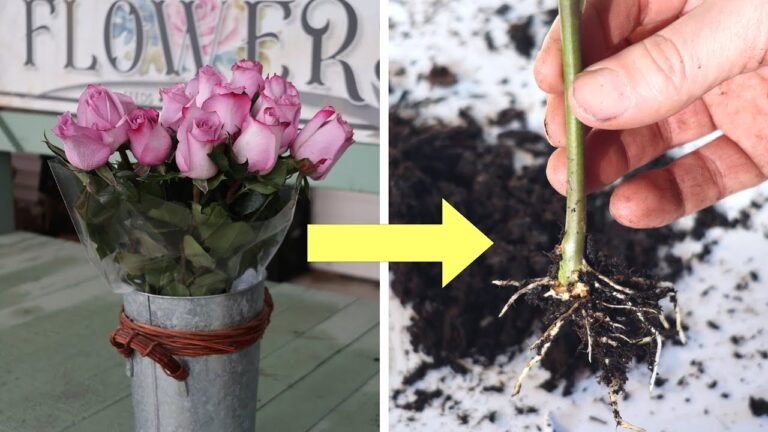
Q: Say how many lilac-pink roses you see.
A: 12